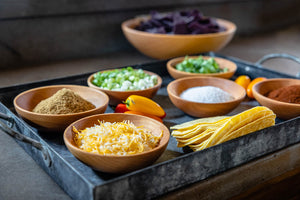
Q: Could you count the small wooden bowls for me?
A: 6